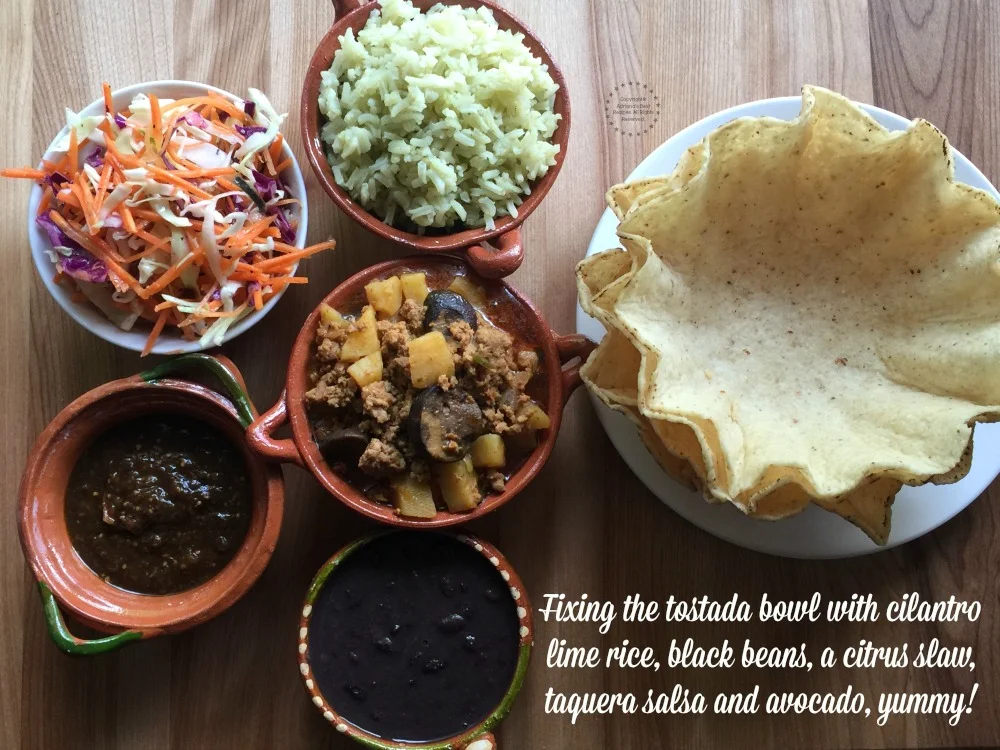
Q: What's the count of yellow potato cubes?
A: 11